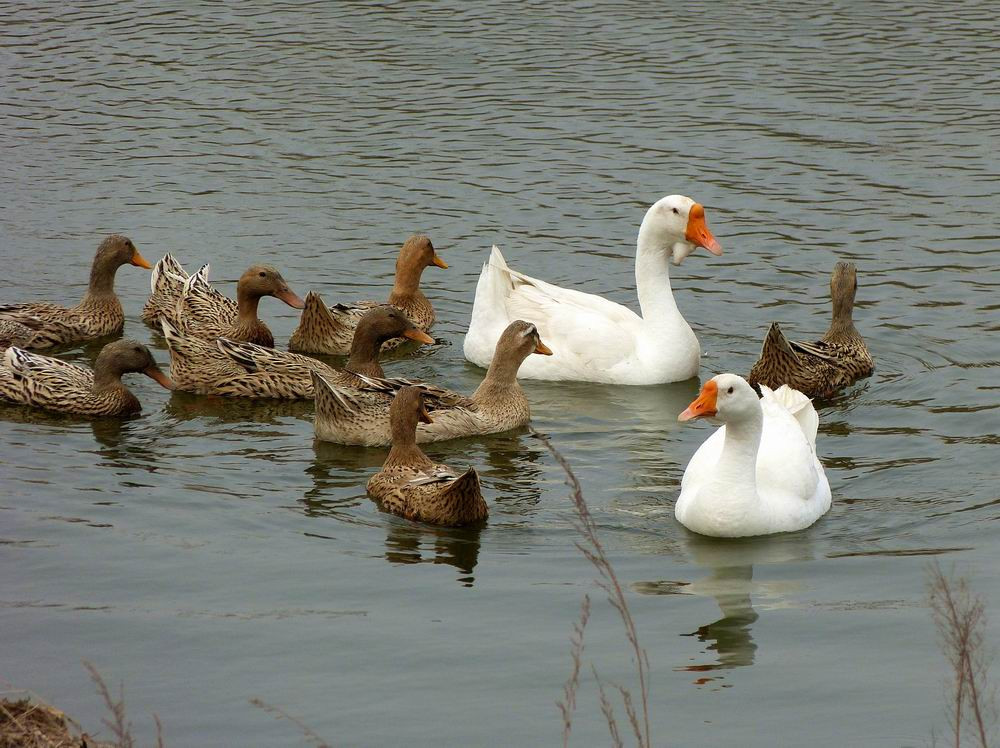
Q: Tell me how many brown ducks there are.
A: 8